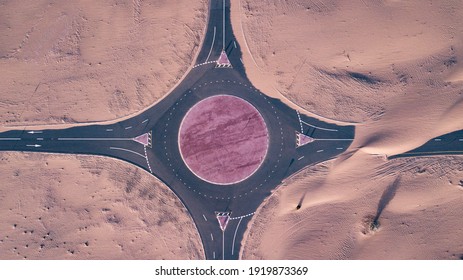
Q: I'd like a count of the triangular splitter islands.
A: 4